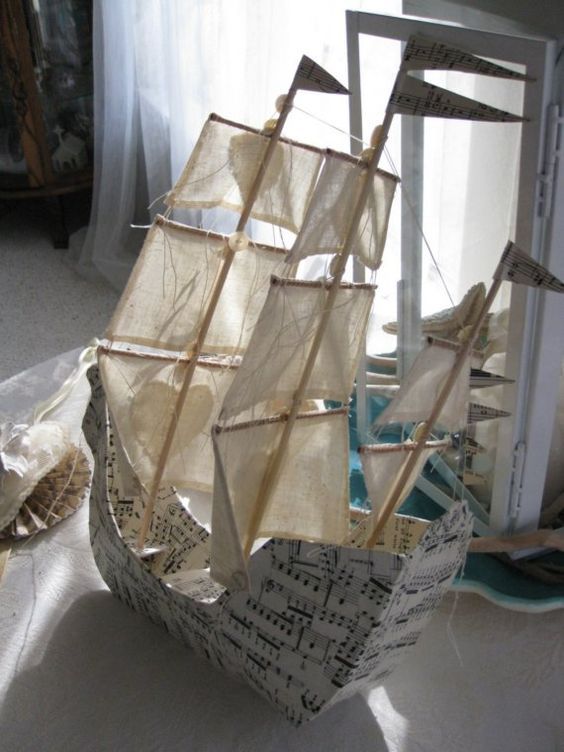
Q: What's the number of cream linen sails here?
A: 8